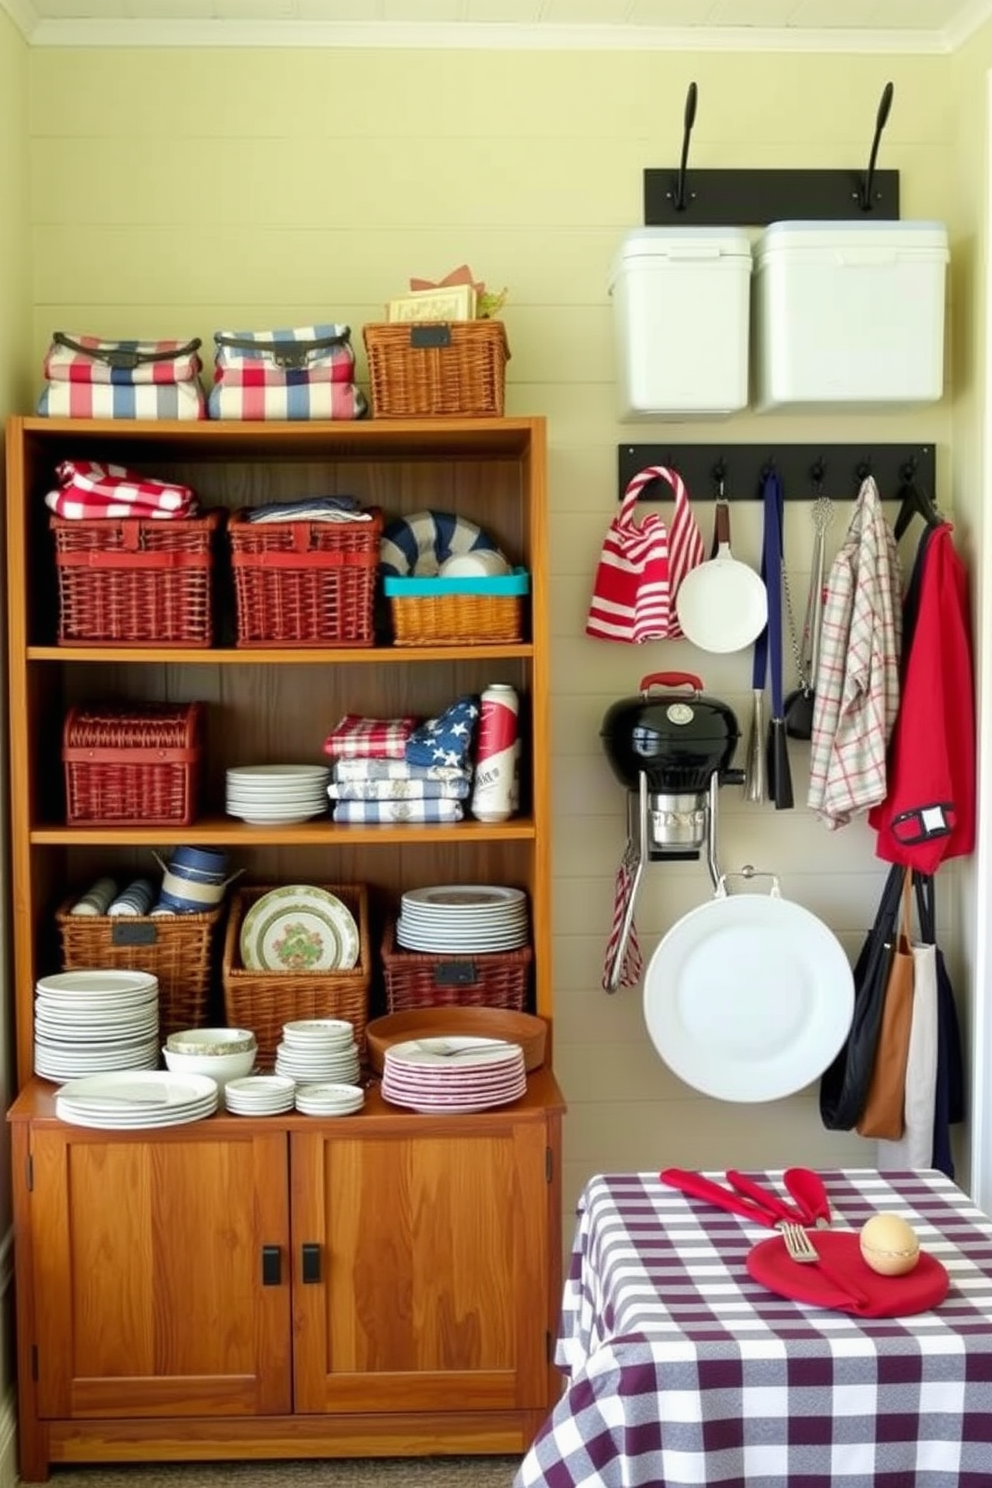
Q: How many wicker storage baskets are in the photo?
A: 8